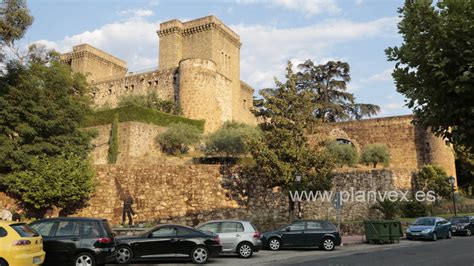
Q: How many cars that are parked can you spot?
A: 7